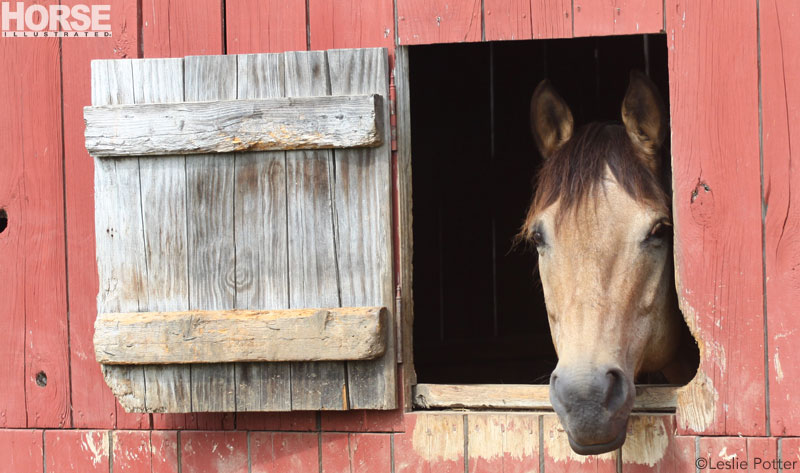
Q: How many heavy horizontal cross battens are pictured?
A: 2